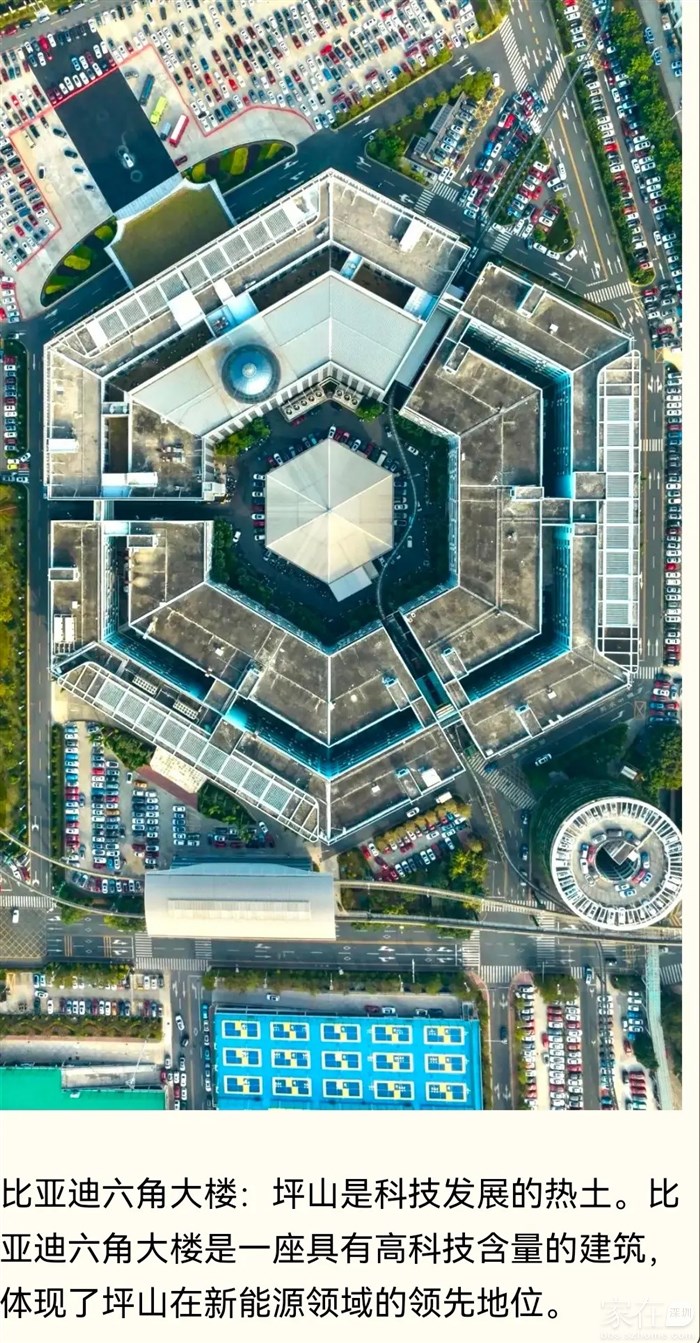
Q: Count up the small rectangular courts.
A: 15